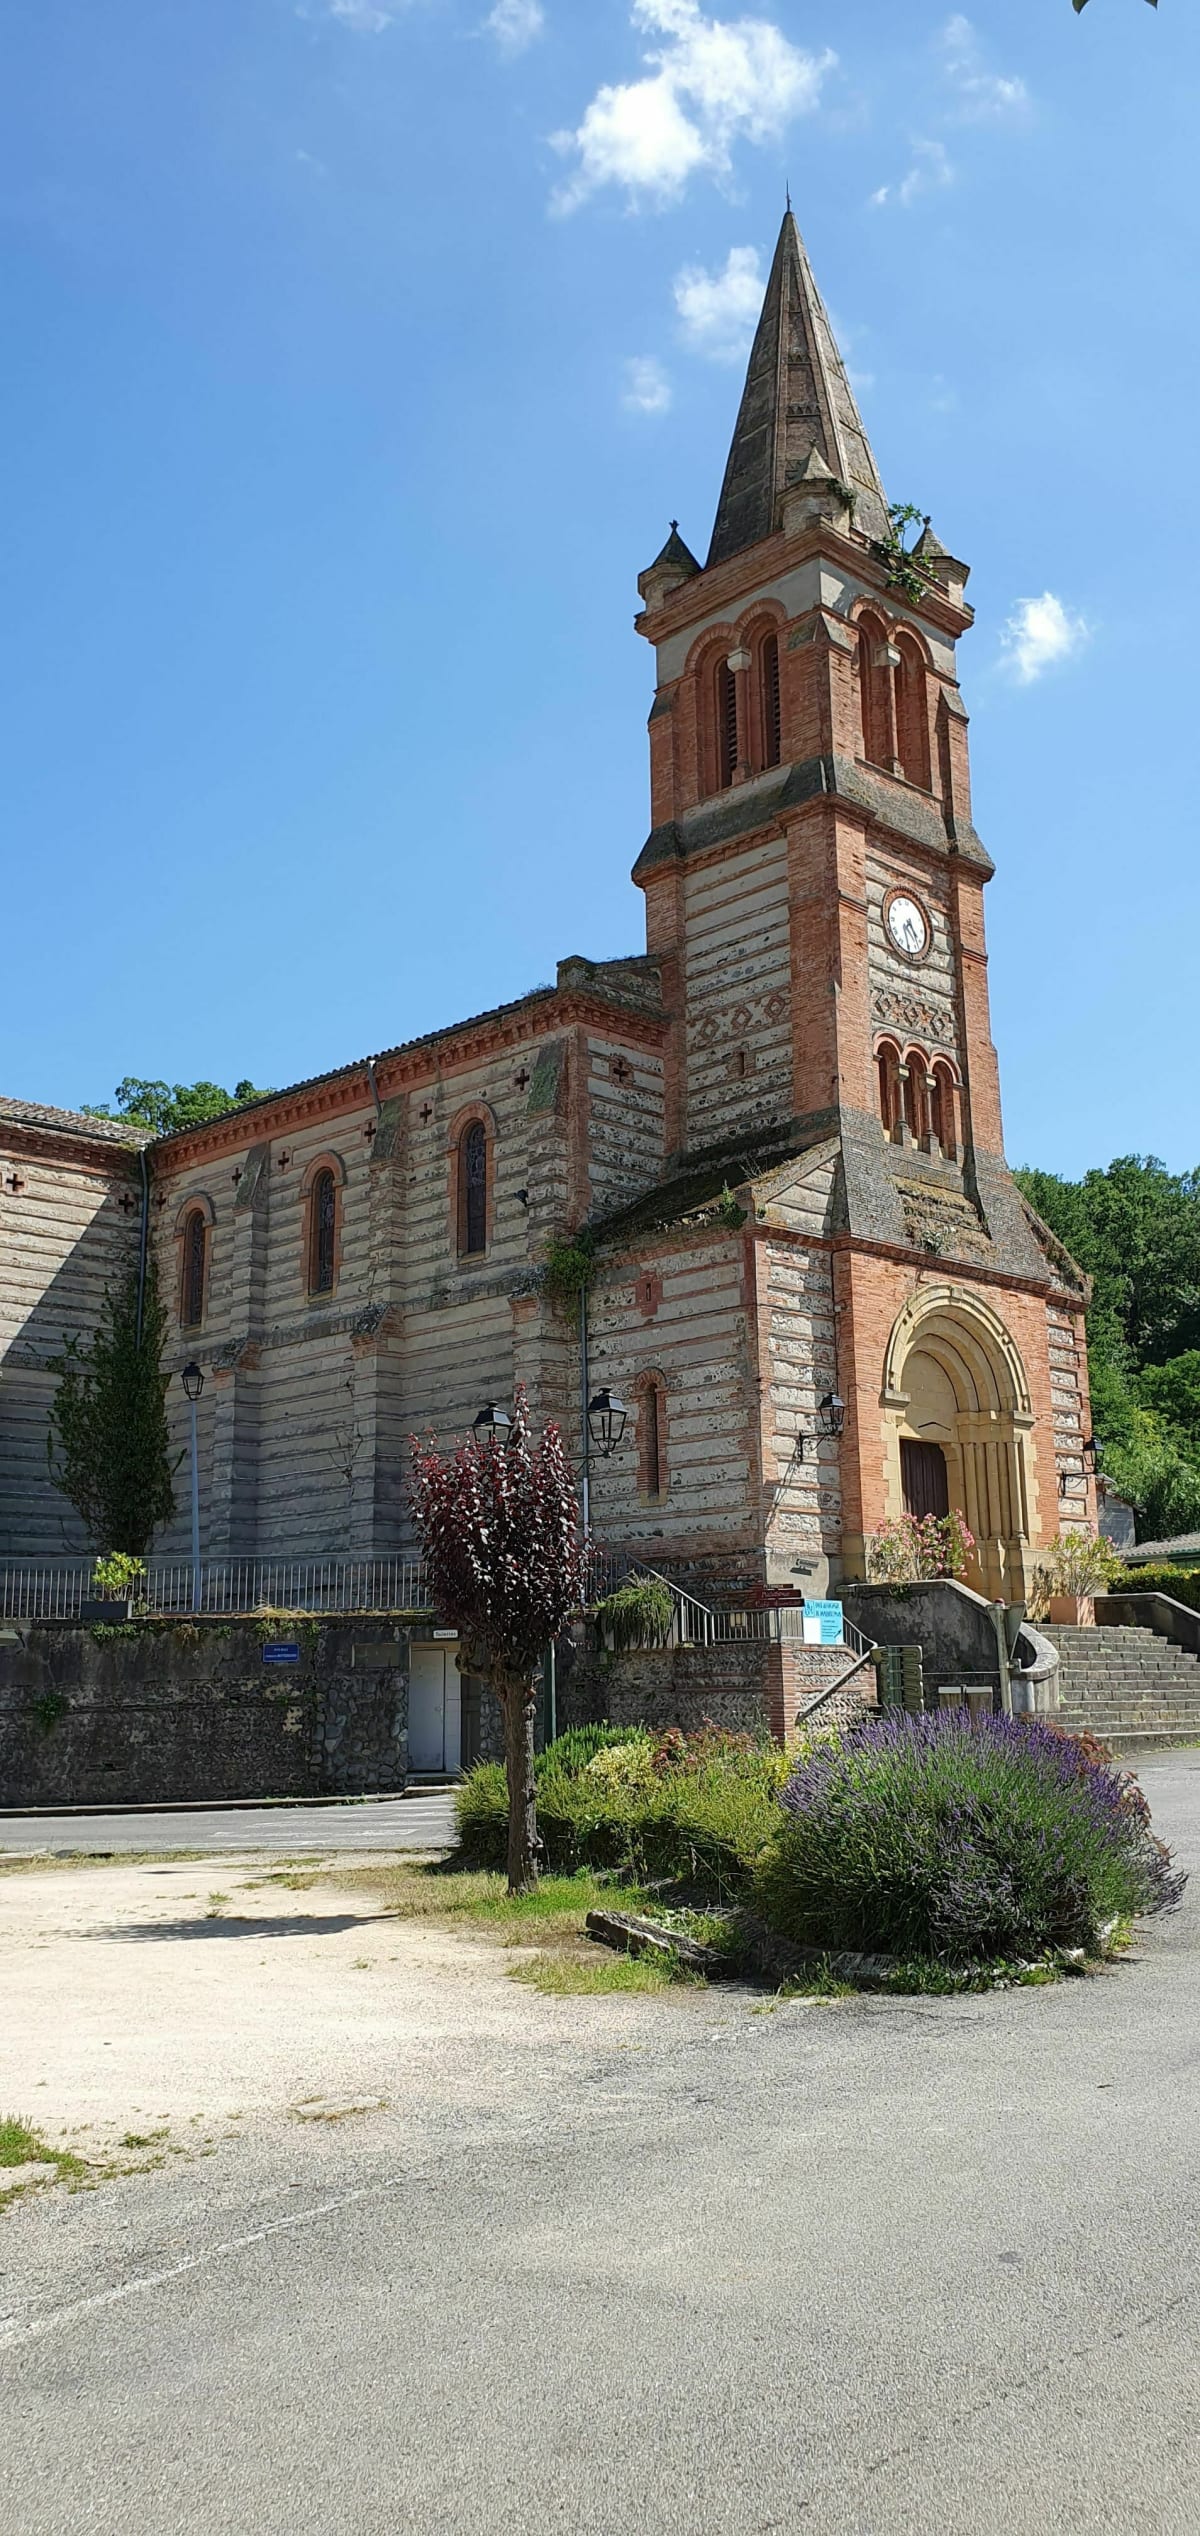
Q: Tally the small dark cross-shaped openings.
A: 9